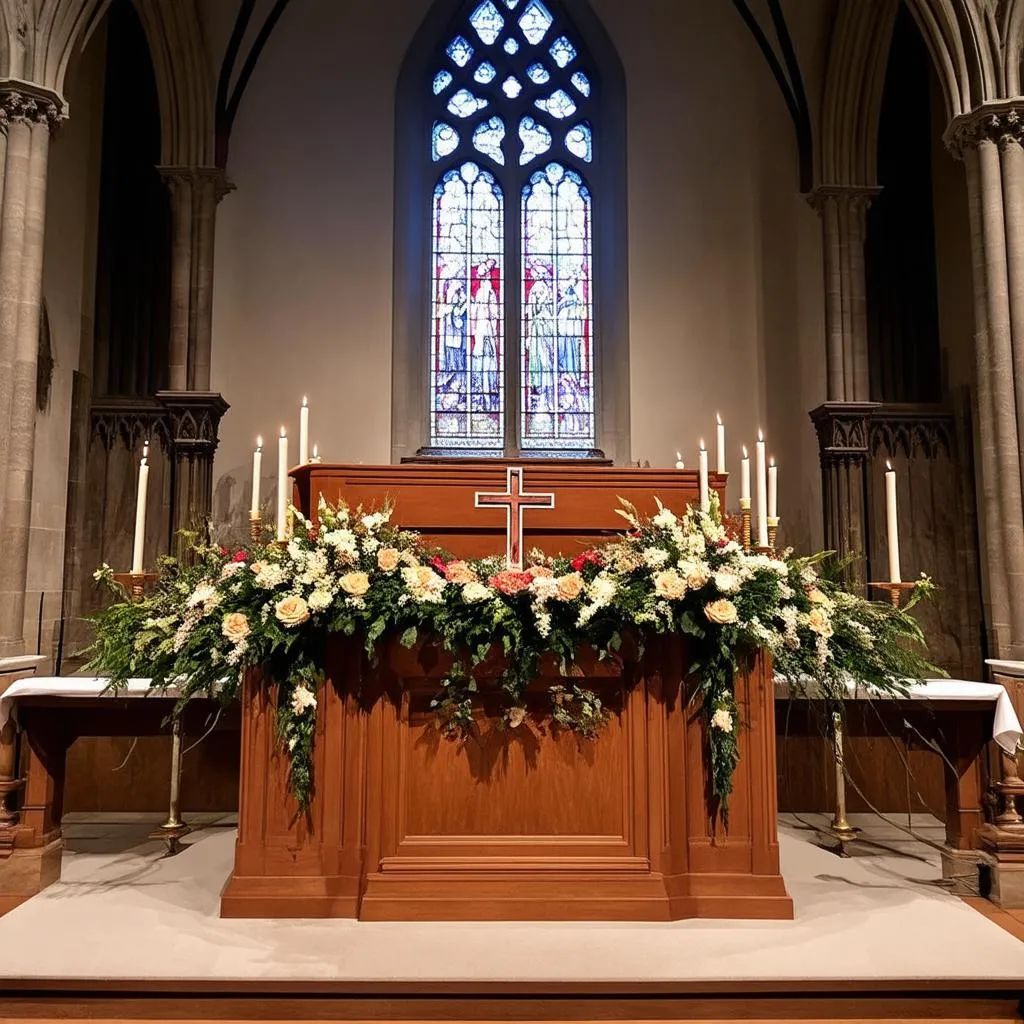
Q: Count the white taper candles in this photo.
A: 10